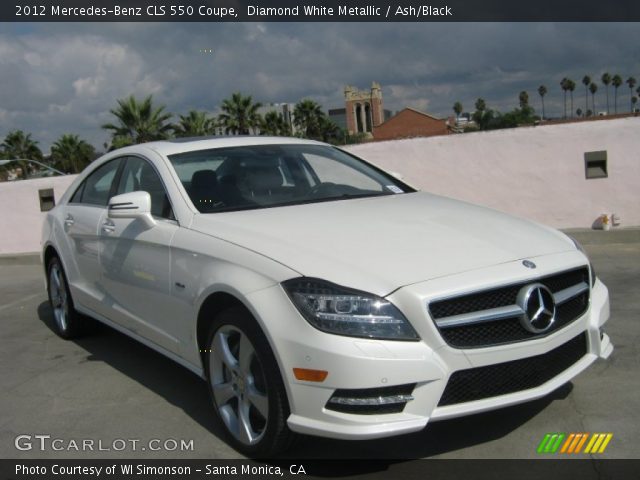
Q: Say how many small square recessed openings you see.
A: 2